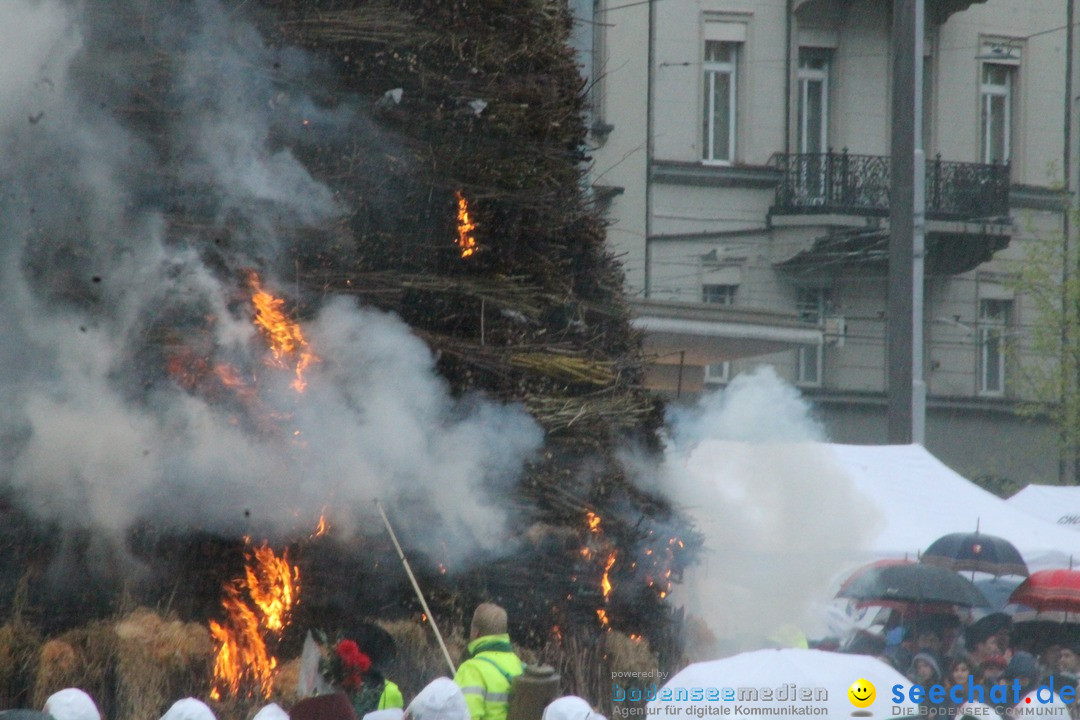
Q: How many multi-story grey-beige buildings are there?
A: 1